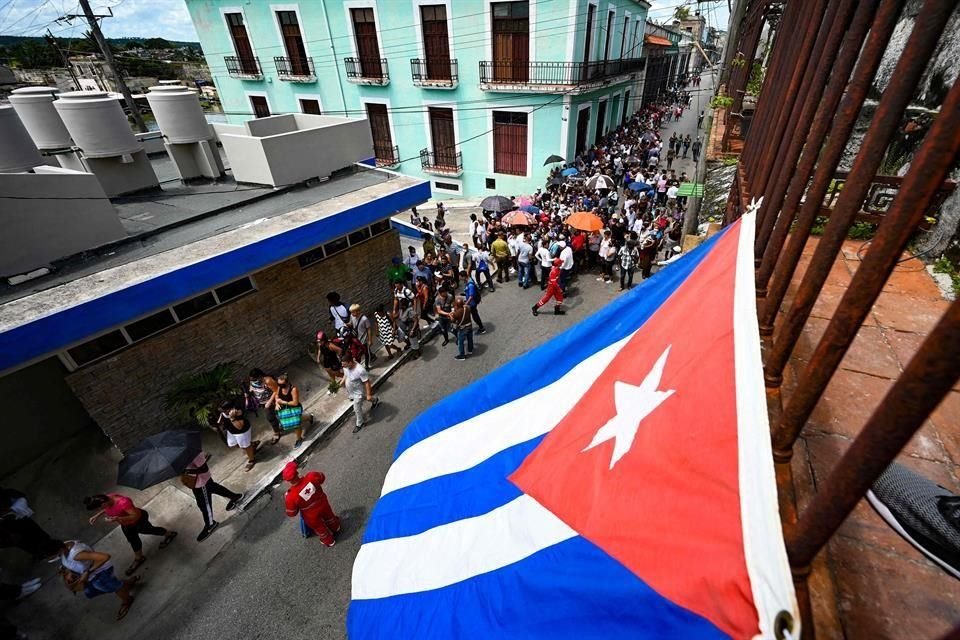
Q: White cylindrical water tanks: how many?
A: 4